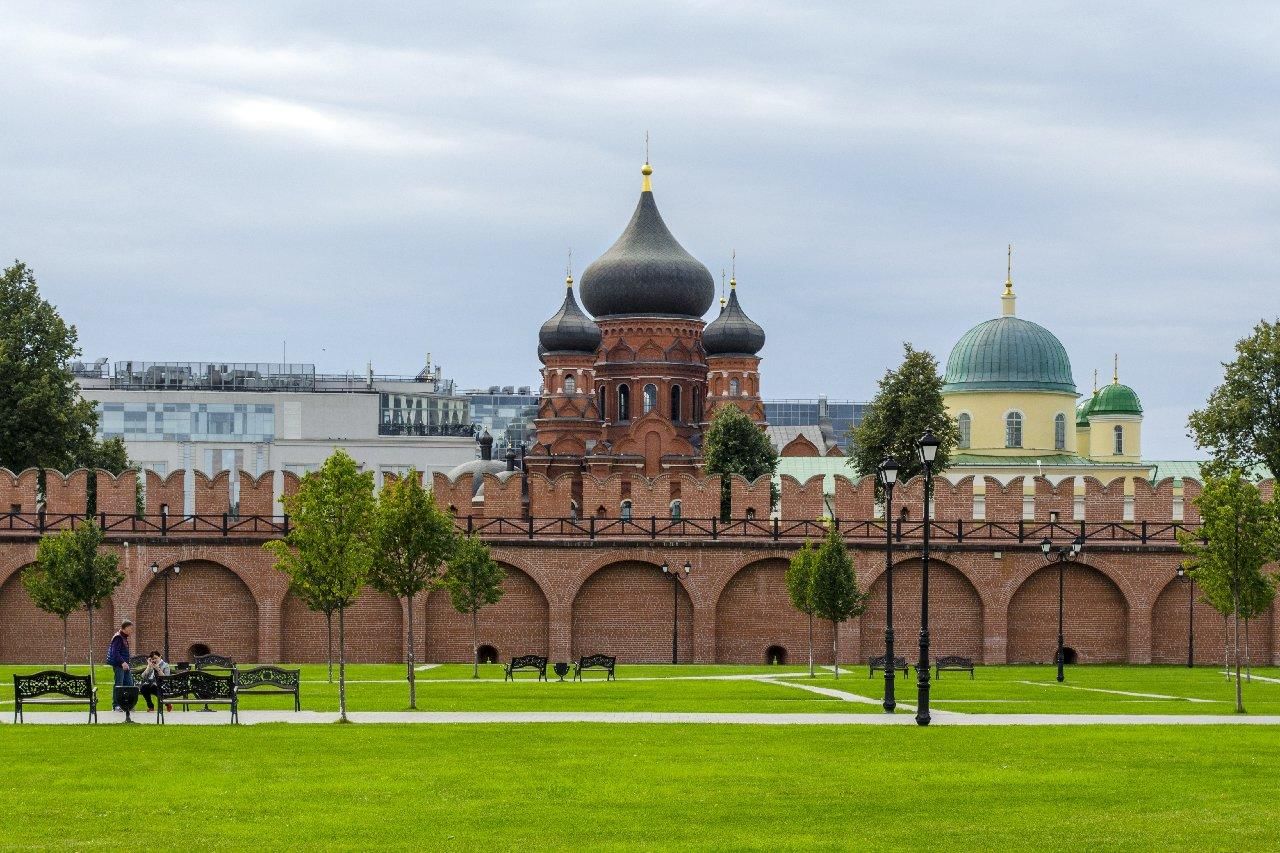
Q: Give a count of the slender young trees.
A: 11